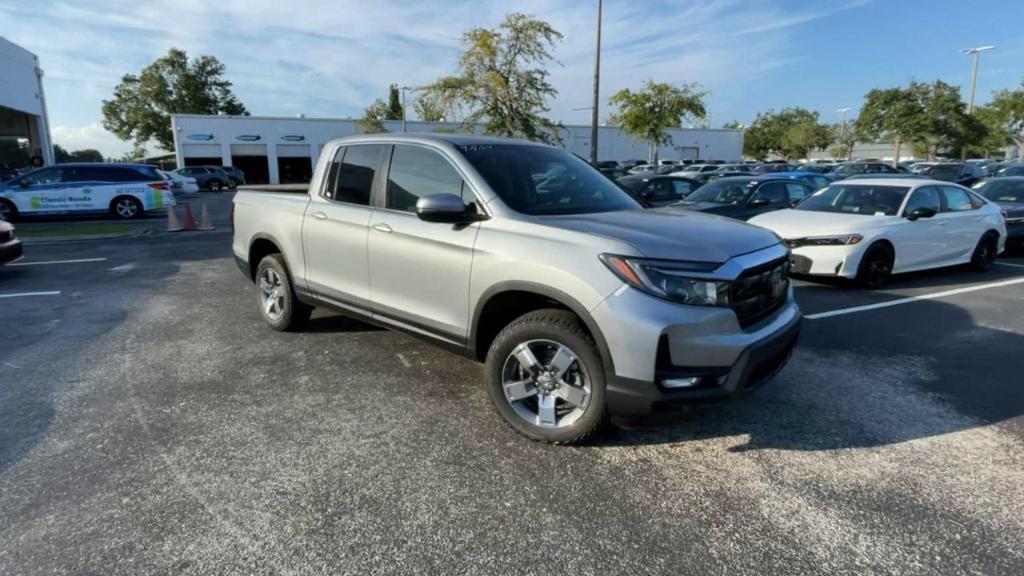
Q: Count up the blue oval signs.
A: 3